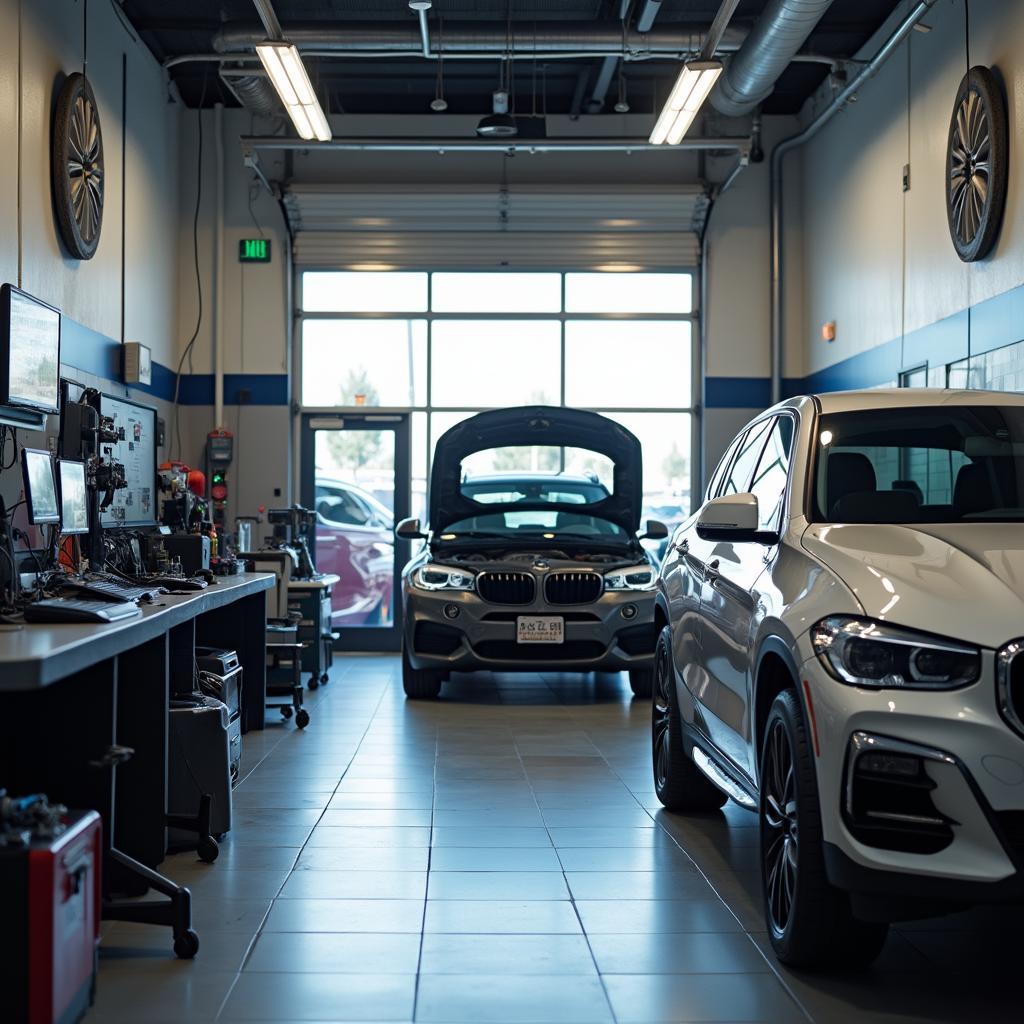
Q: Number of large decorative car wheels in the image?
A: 2